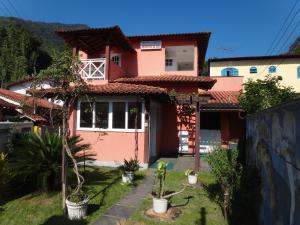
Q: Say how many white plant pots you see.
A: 4